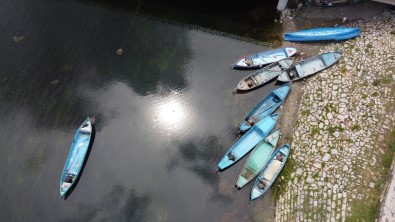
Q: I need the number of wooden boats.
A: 9